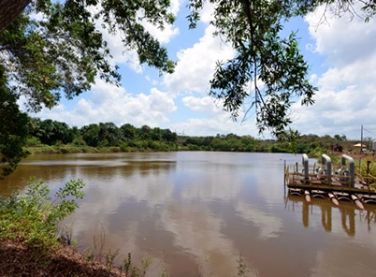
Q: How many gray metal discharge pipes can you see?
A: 3